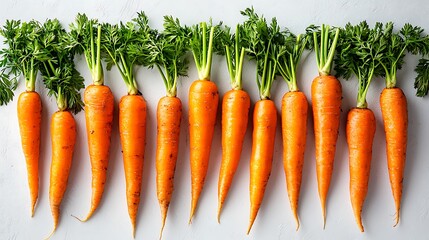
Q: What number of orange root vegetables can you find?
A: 12